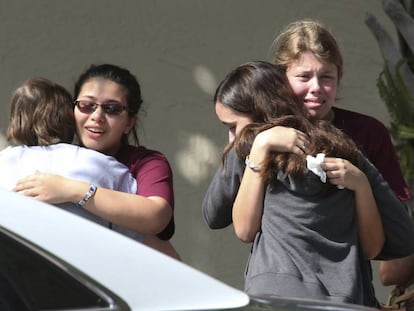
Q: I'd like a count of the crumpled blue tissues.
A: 0